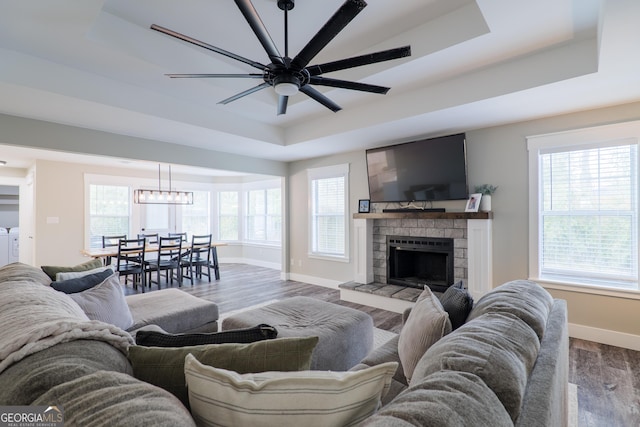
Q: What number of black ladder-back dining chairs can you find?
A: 6